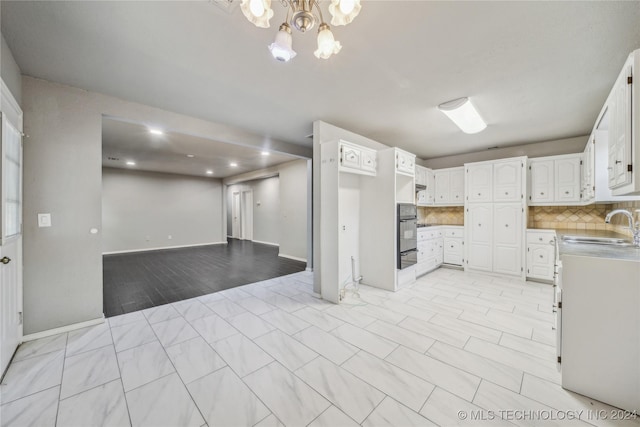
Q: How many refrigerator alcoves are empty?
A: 1